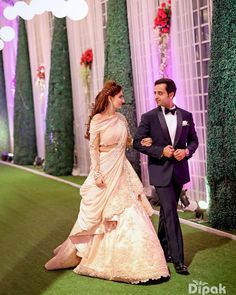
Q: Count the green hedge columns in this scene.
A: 5